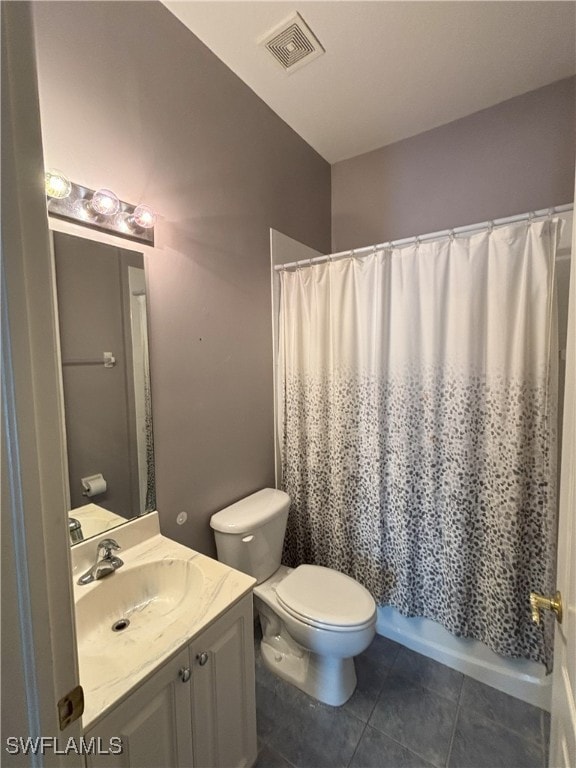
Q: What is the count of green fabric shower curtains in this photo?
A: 0